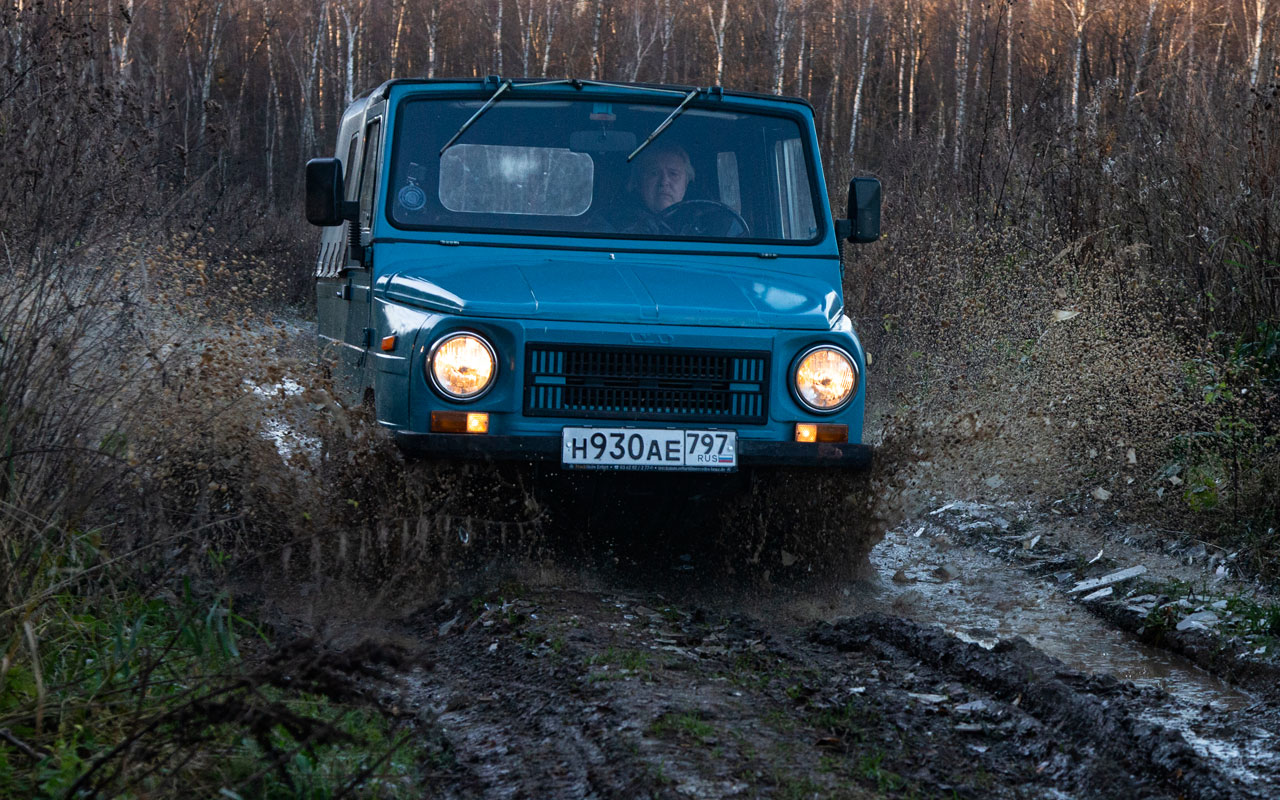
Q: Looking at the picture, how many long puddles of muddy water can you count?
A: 1